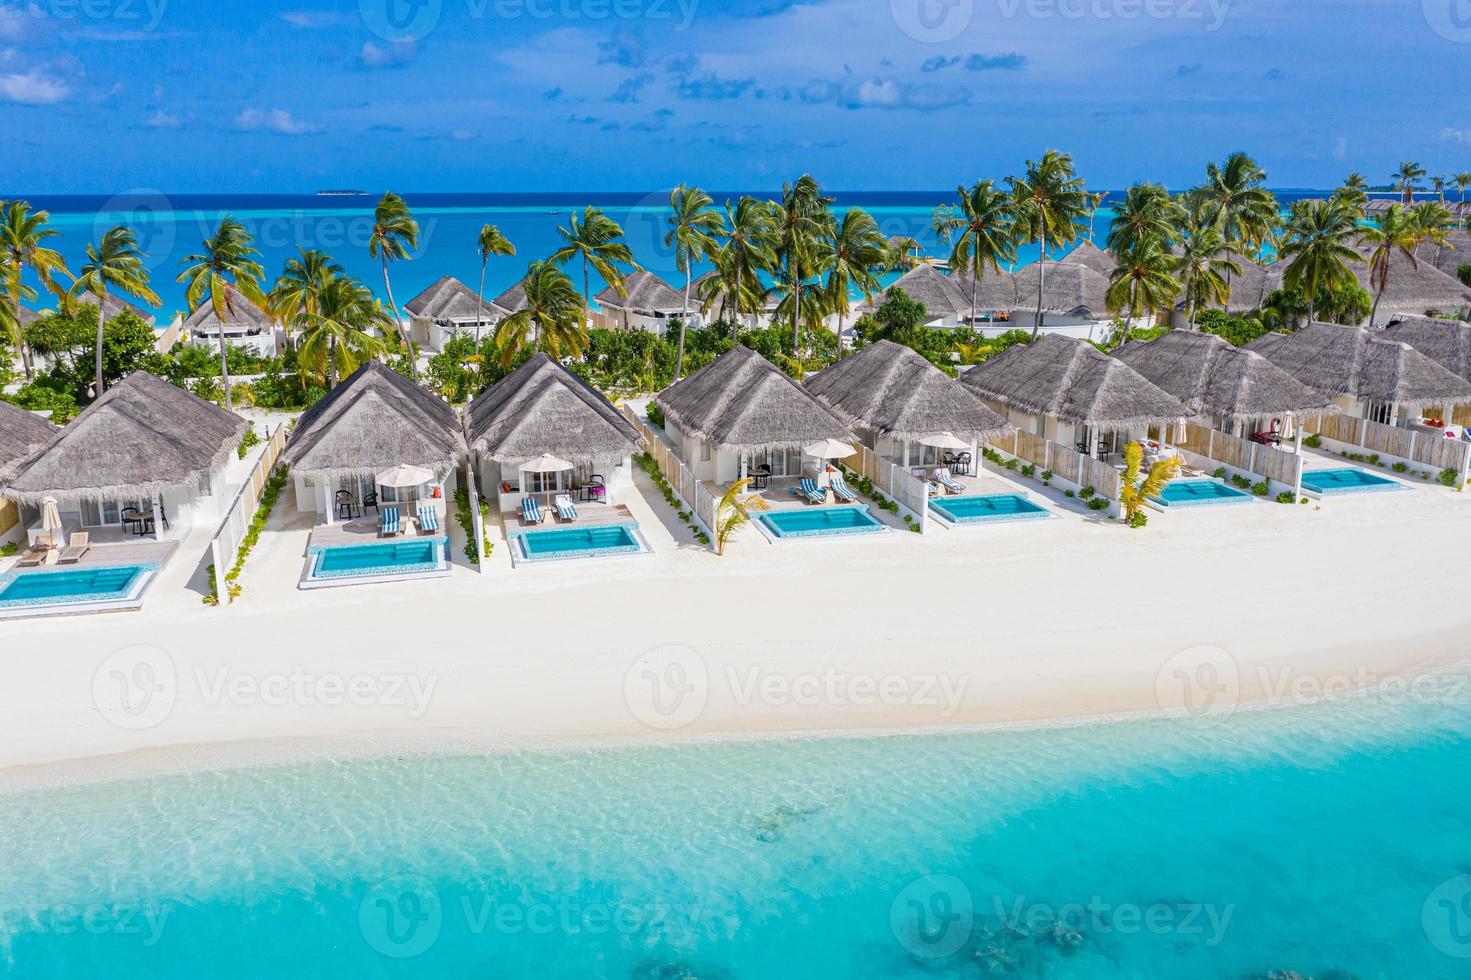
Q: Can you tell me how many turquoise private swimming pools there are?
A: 7